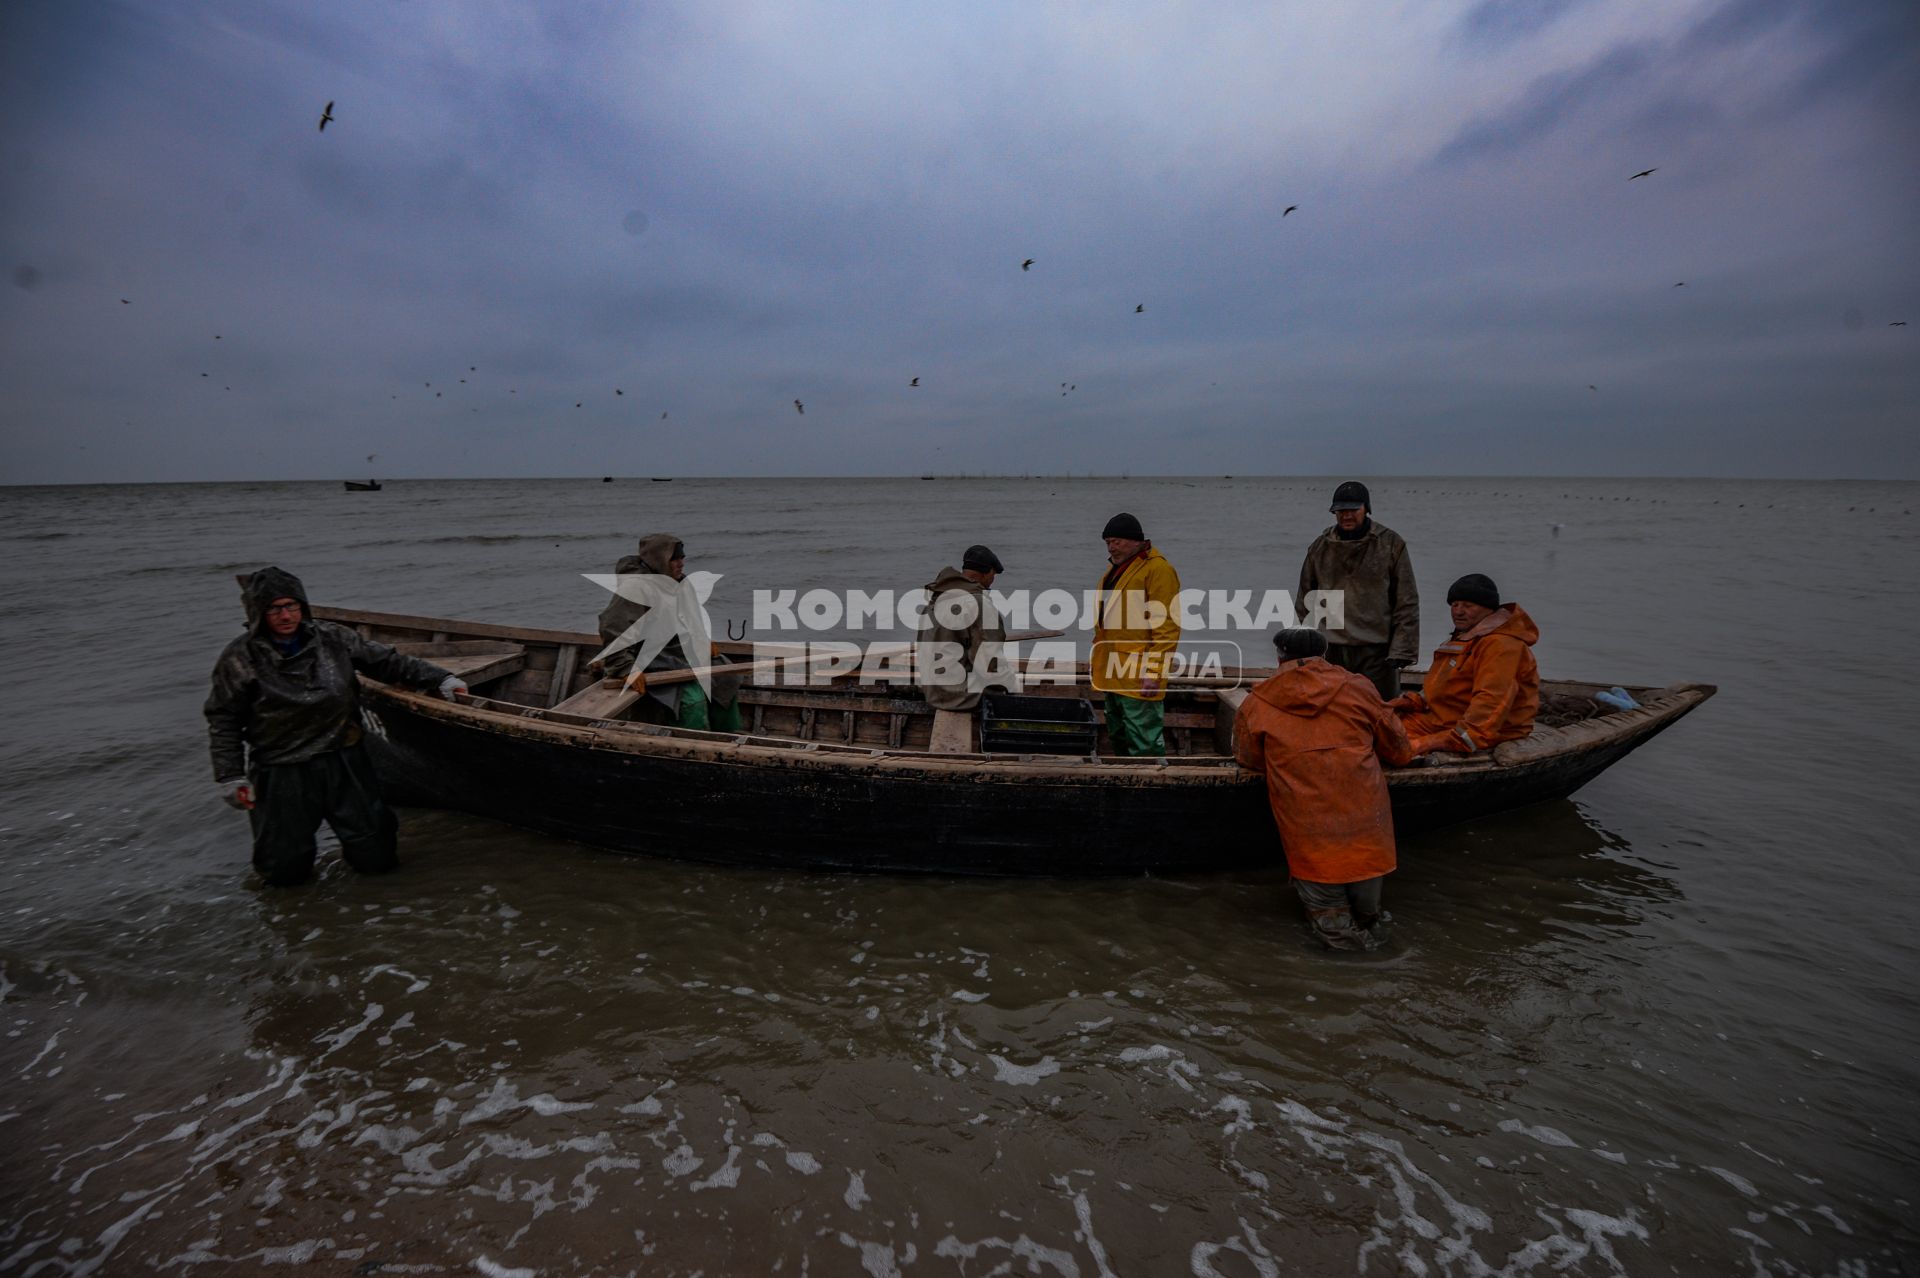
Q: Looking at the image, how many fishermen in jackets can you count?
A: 7